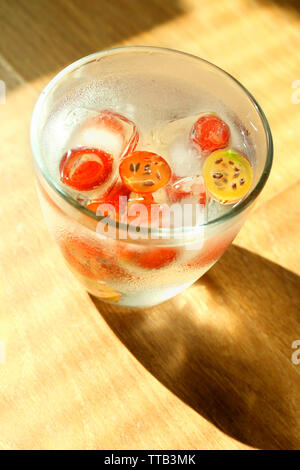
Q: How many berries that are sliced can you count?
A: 2